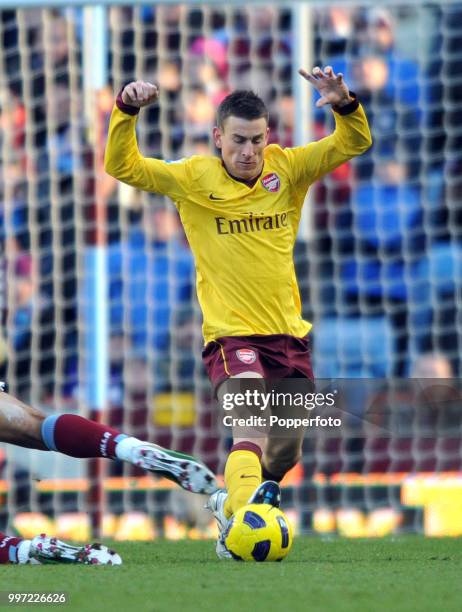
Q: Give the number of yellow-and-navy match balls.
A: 1